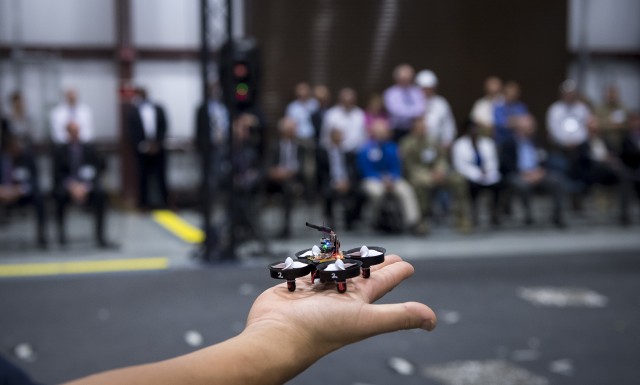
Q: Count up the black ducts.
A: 4